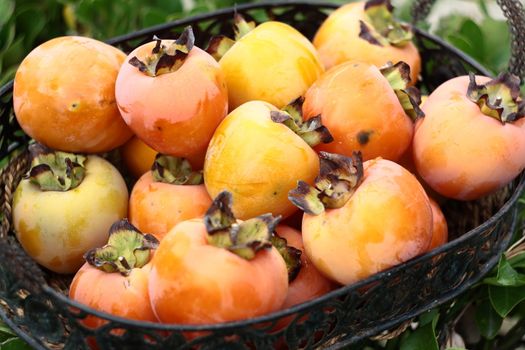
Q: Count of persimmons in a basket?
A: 15